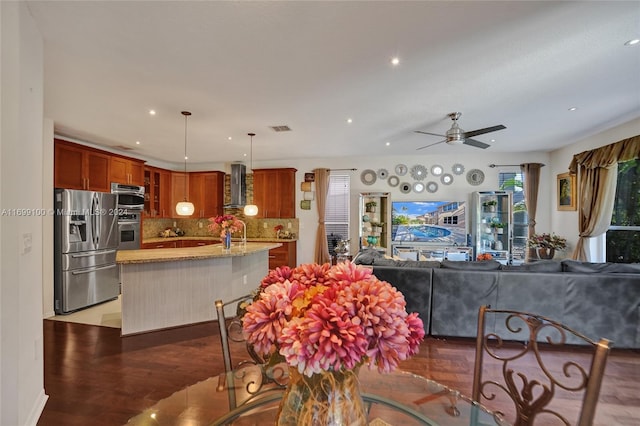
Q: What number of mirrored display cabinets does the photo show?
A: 2